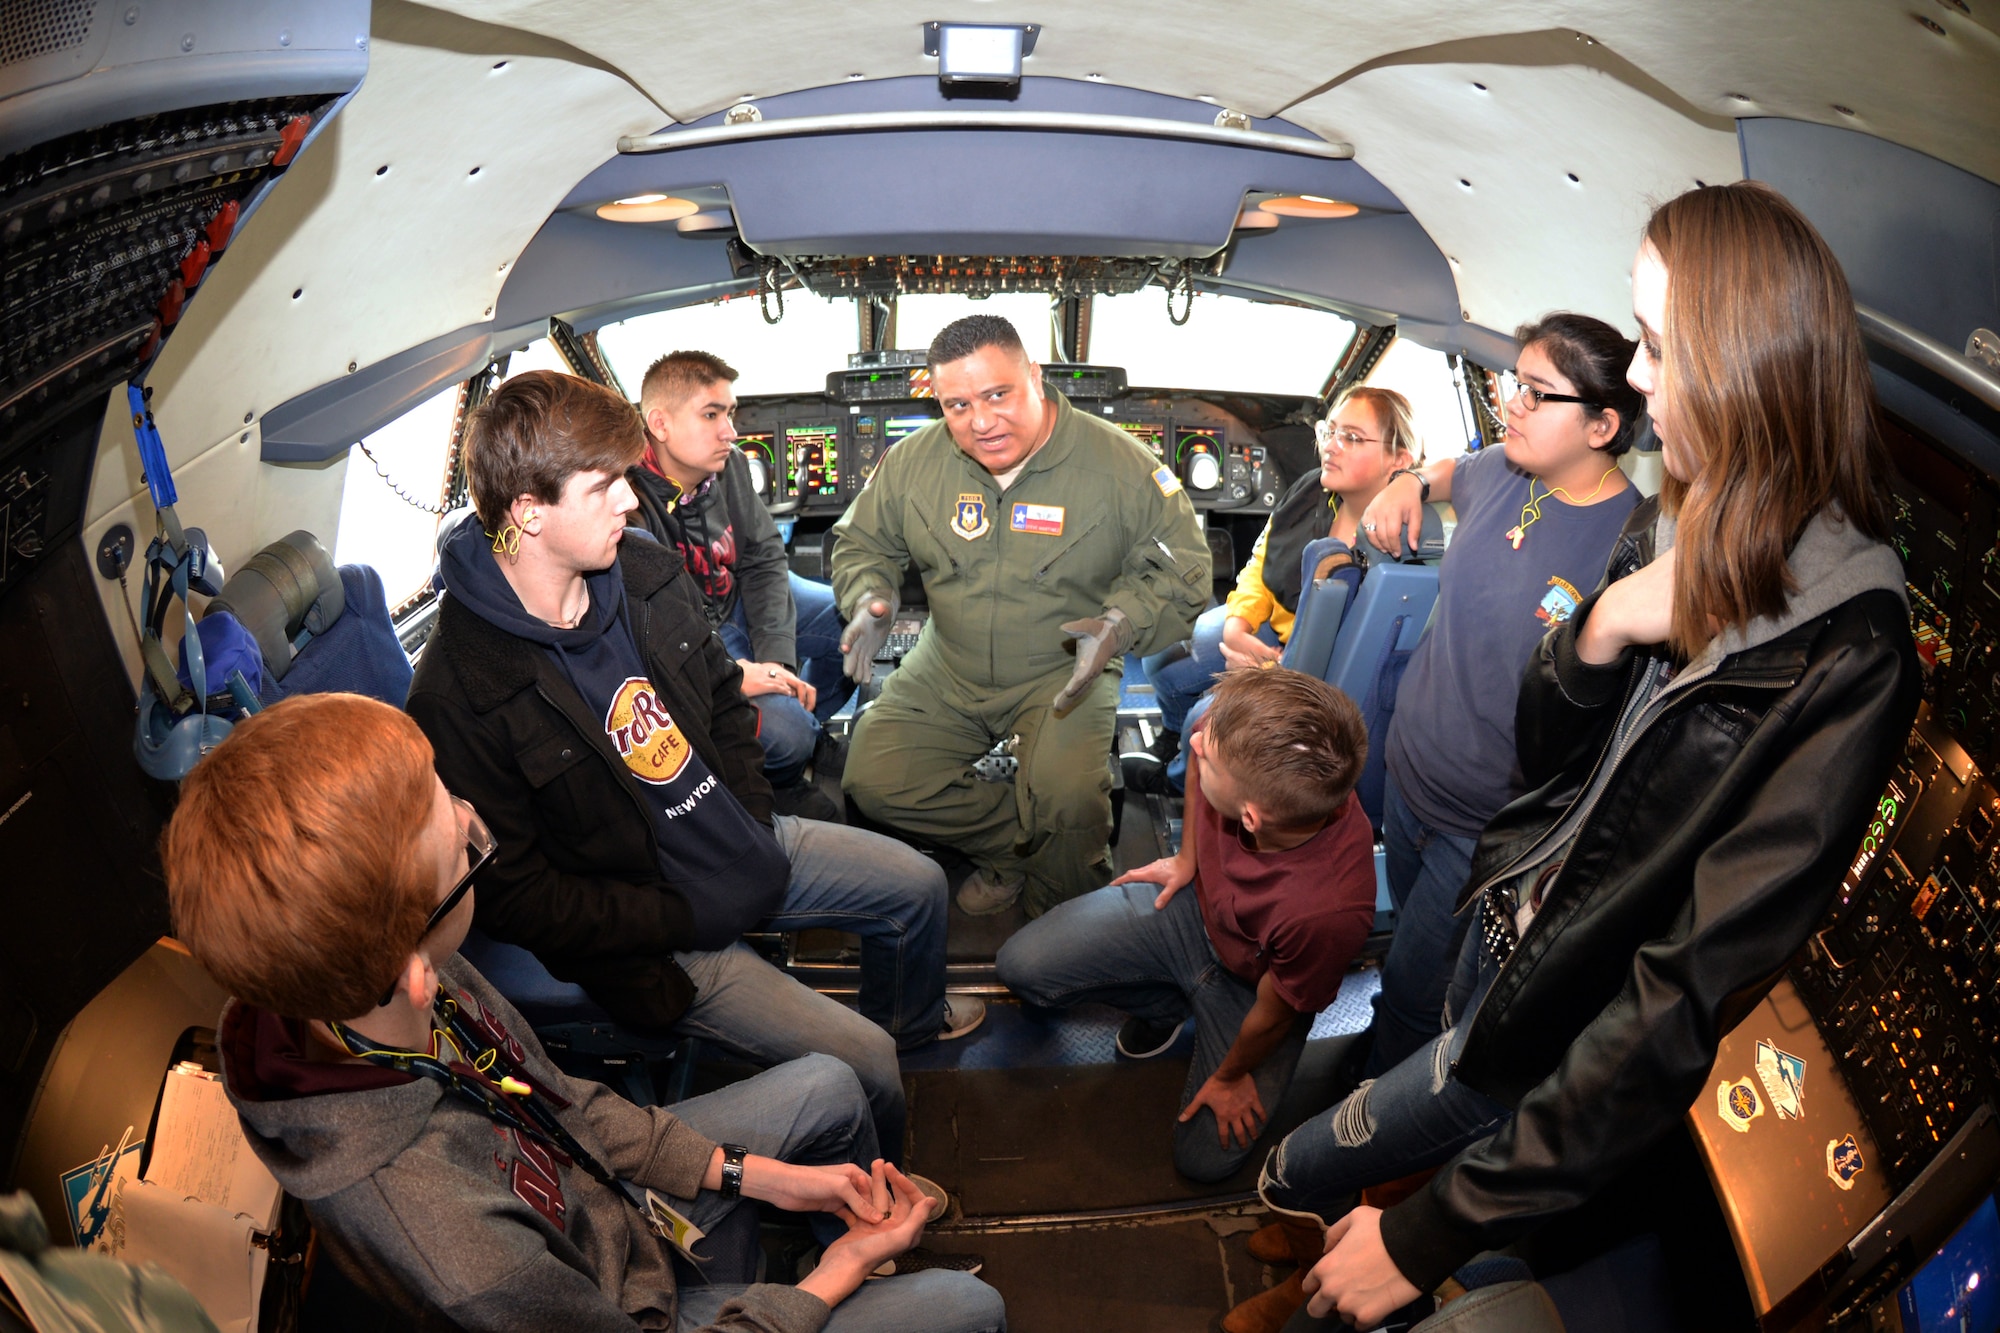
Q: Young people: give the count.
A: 7